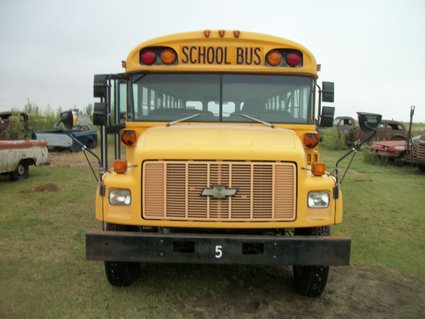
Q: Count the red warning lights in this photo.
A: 2